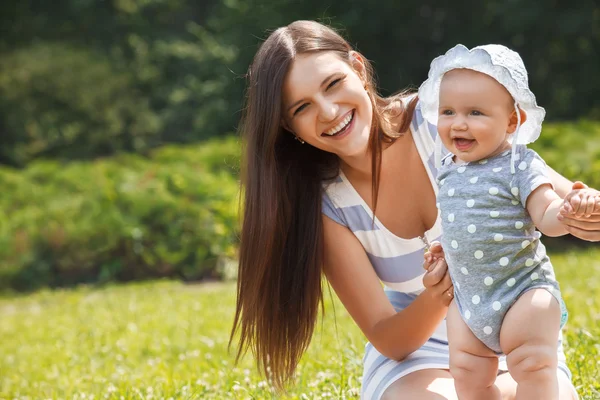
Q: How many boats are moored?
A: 0